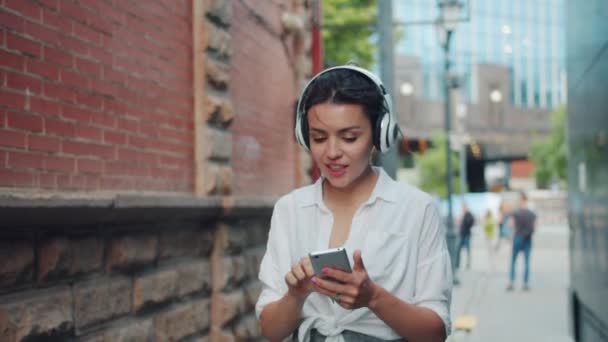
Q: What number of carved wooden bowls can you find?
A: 0